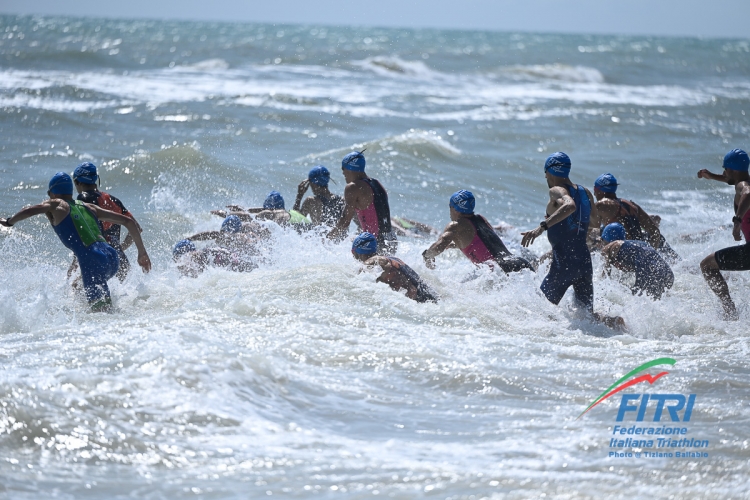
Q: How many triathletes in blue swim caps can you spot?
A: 13